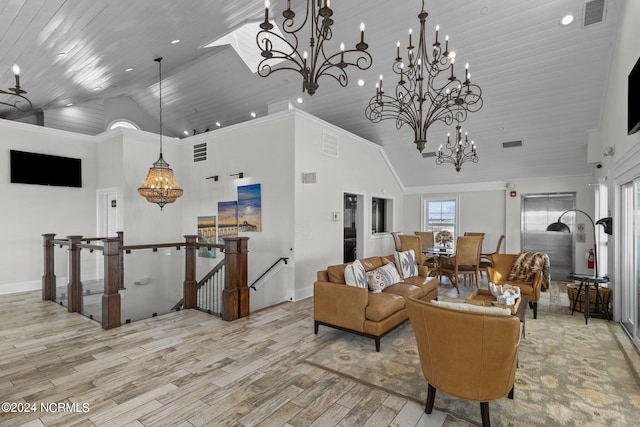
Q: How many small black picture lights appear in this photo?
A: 2